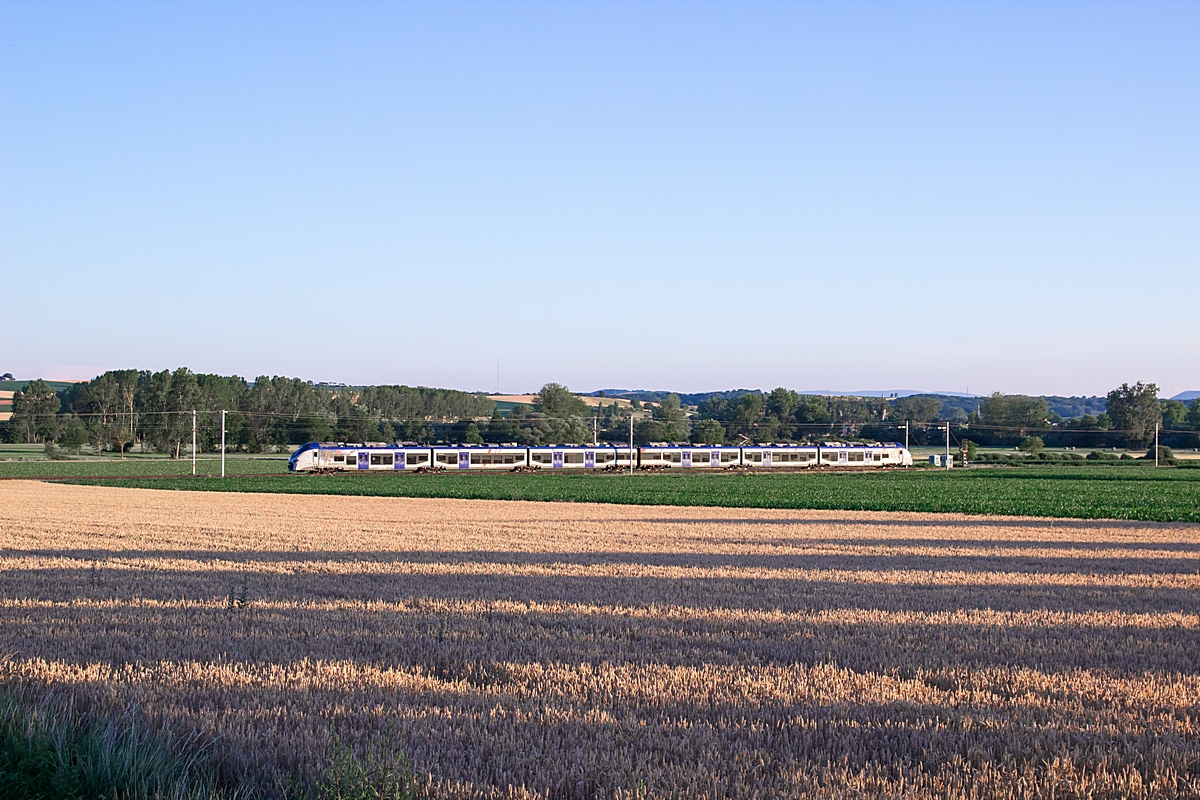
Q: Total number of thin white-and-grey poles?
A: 7